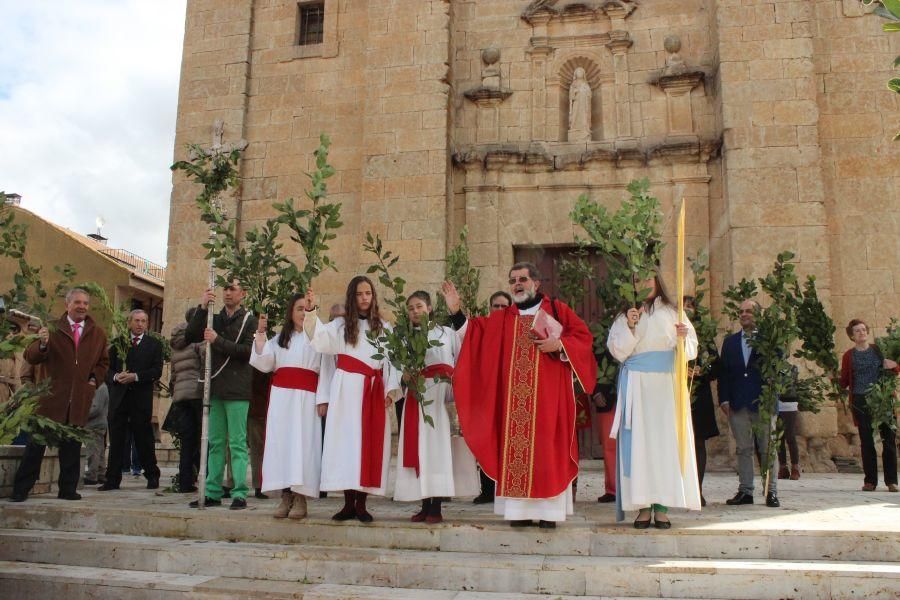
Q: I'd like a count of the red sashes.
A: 3